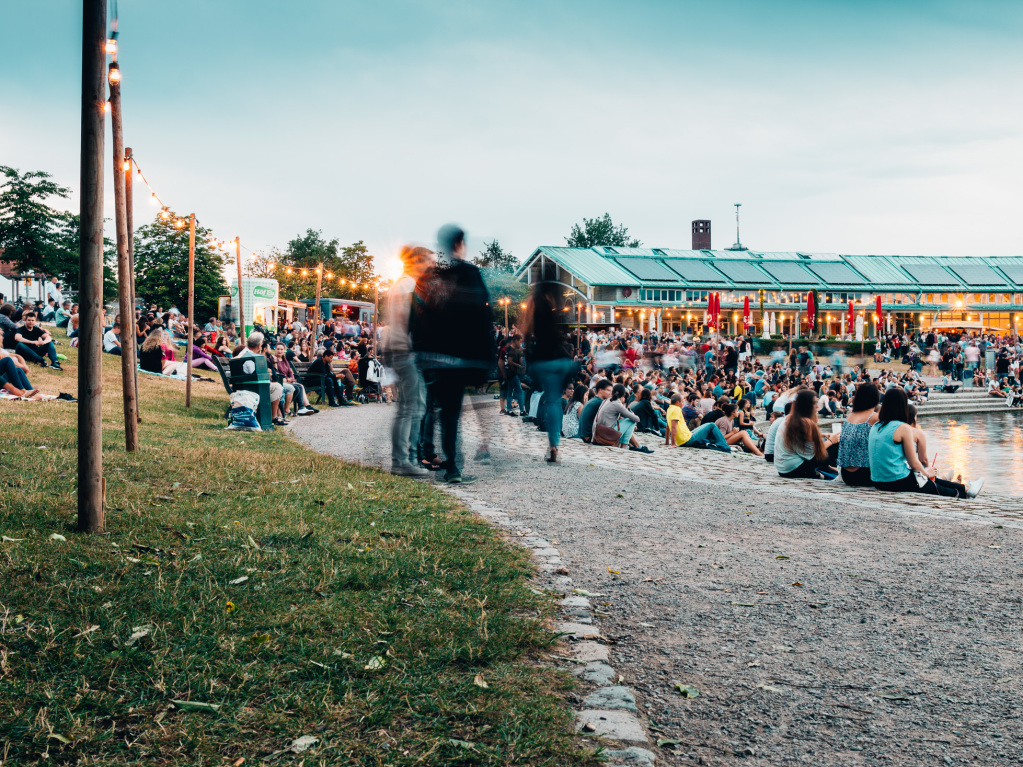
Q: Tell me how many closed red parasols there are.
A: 6